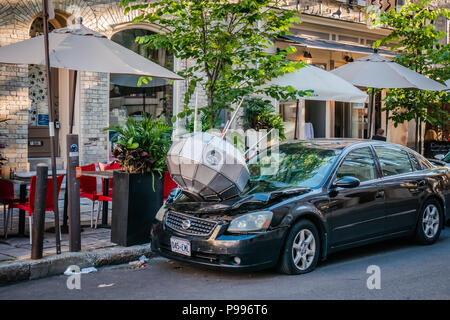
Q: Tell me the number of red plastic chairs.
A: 5